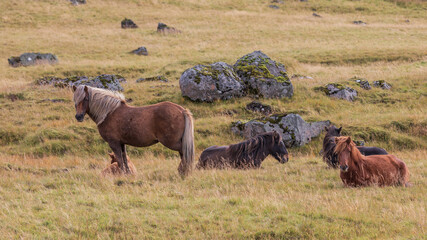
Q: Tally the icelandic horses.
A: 5